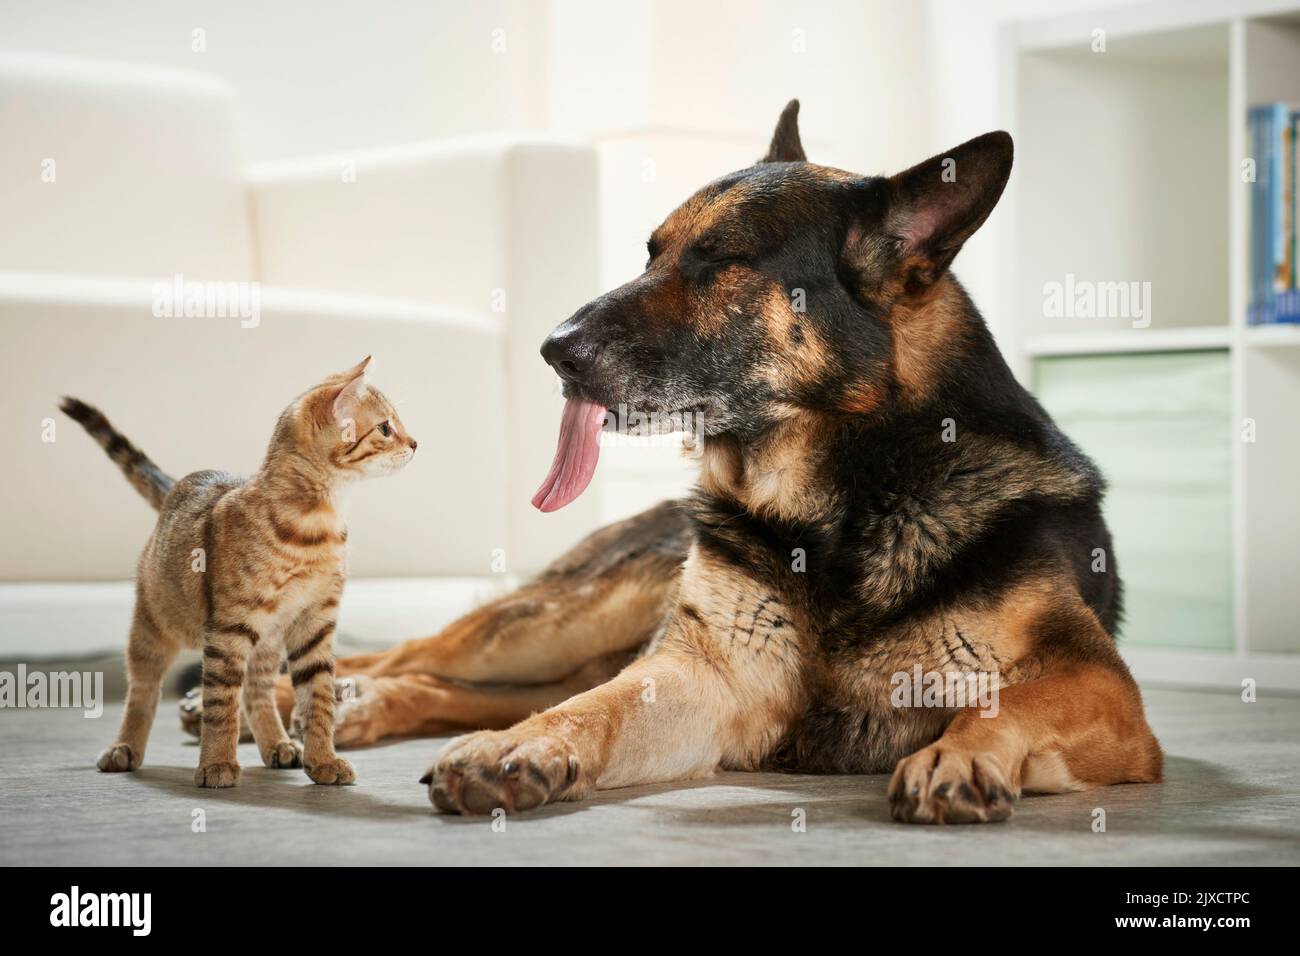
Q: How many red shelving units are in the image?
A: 0